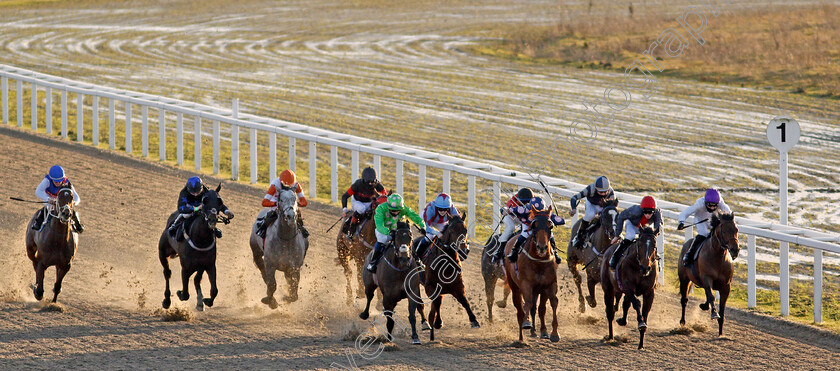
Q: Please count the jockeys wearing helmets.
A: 11